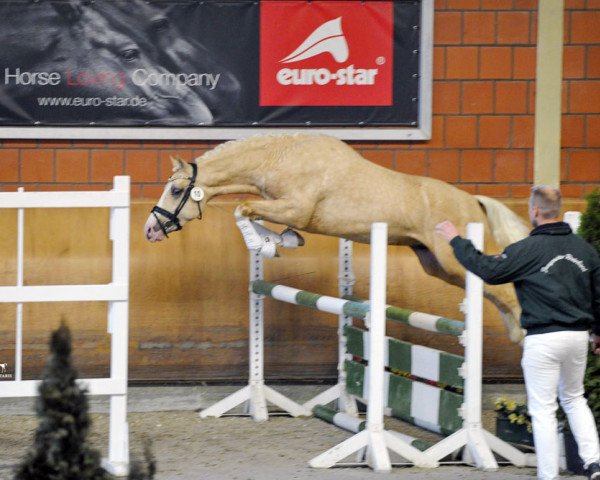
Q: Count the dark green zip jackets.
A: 1